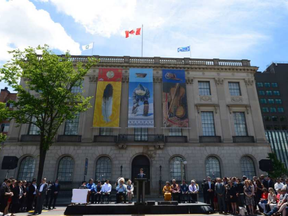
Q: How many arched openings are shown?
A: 7